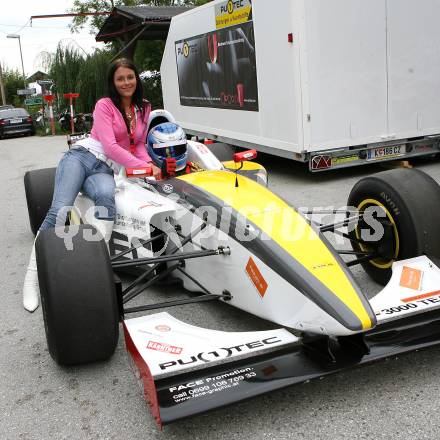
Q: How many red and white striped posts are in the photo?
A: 2